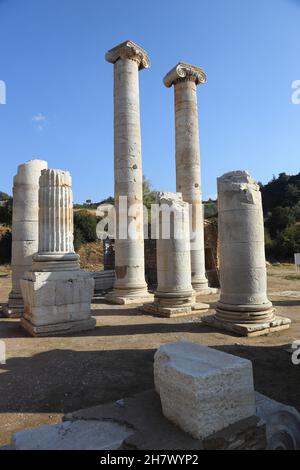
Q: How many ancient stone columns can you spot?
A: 6